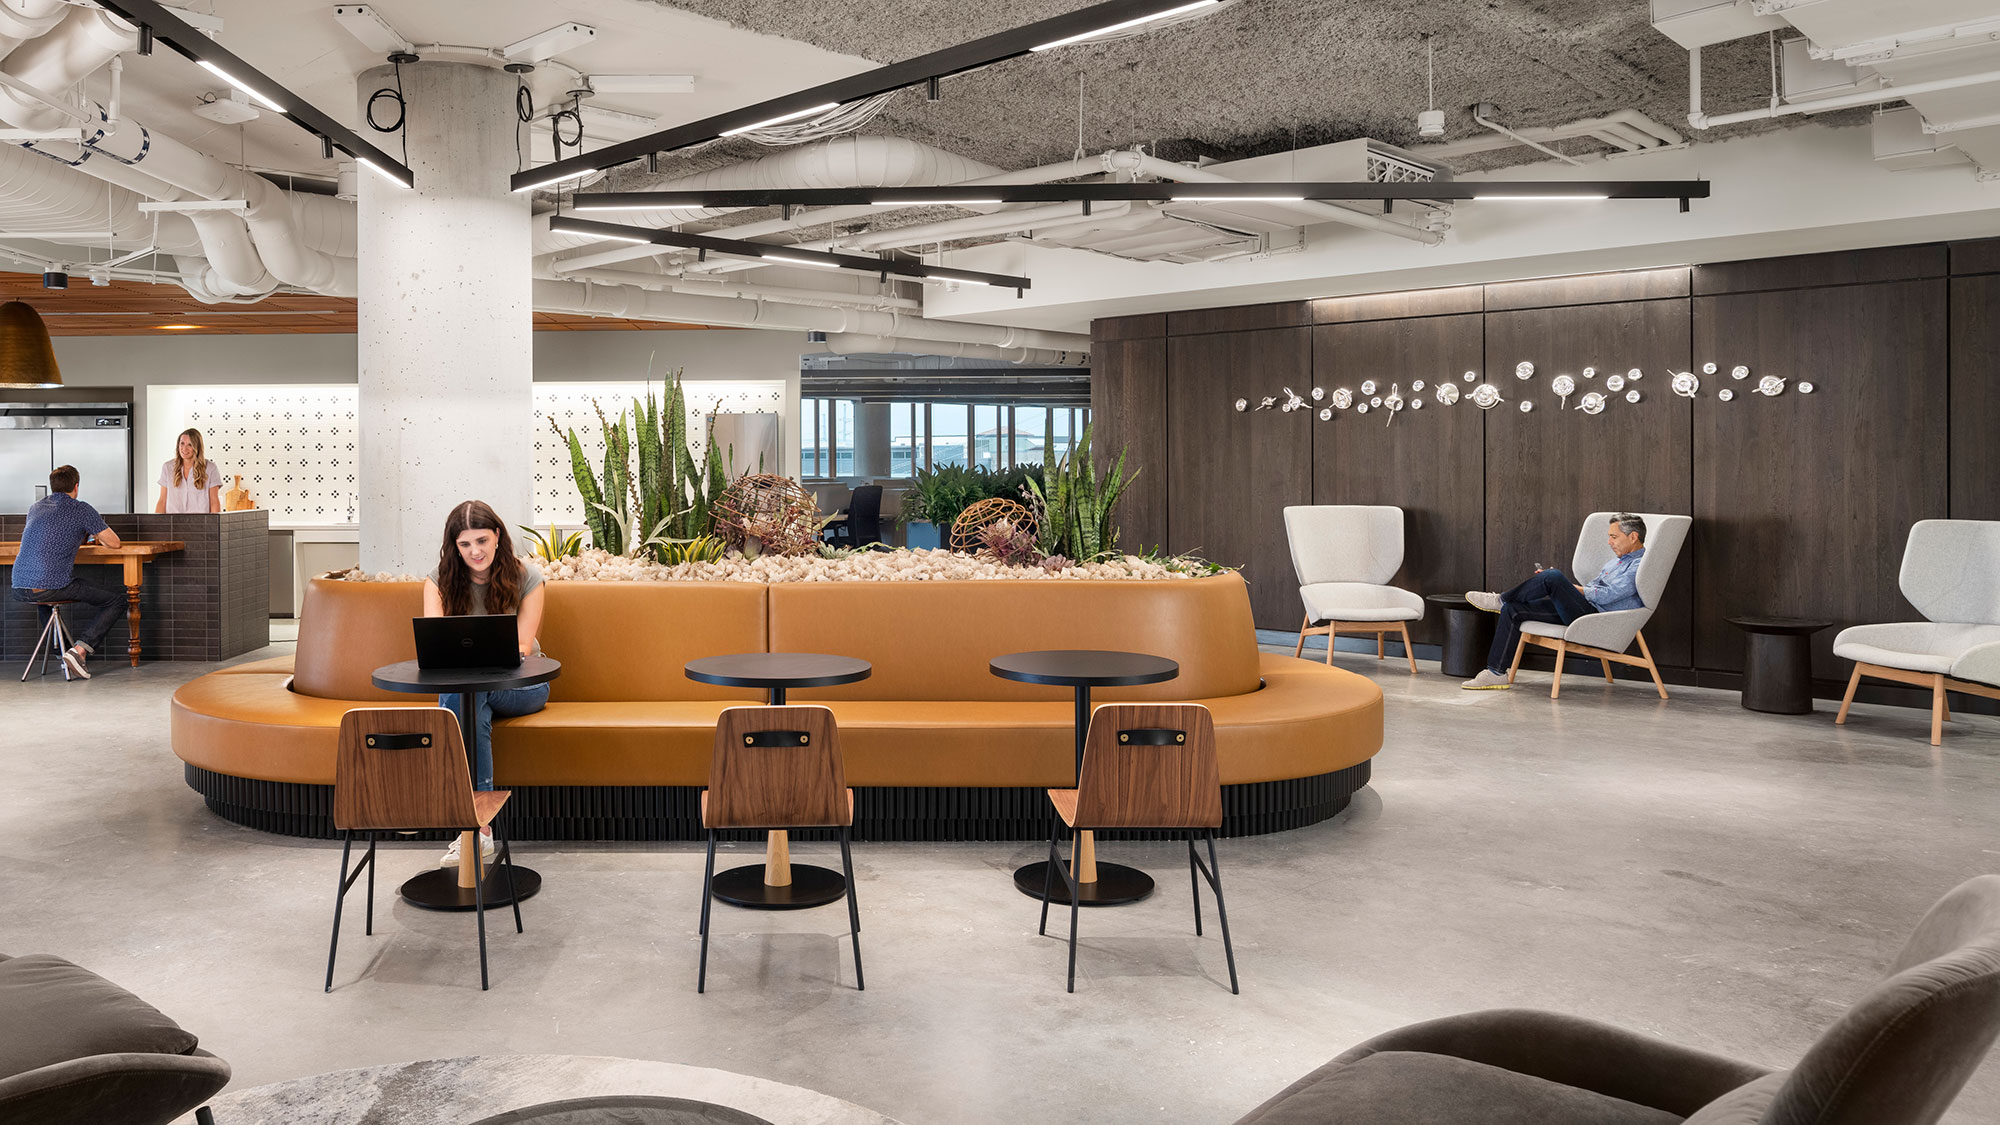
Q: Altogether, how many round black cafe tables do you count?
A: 3